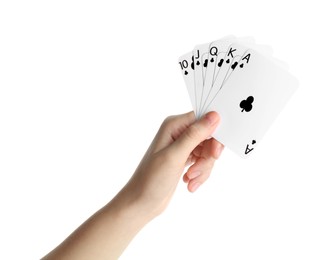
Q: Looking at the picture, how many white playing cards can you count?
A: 5